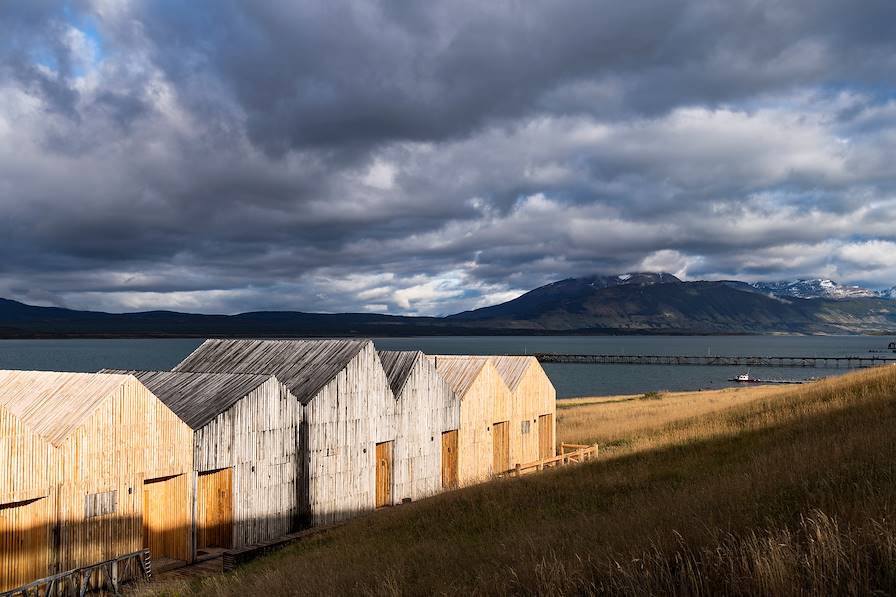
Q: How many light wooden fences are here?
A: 1